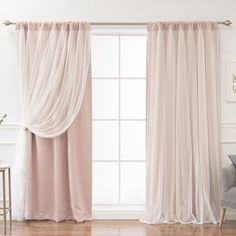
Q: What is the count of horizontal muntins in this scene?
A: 3